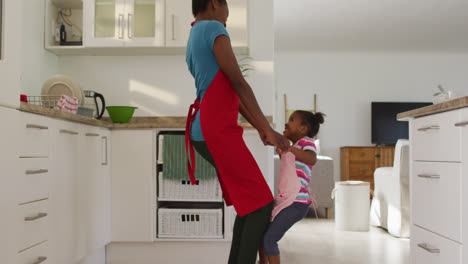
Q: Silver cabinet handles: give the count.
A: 14